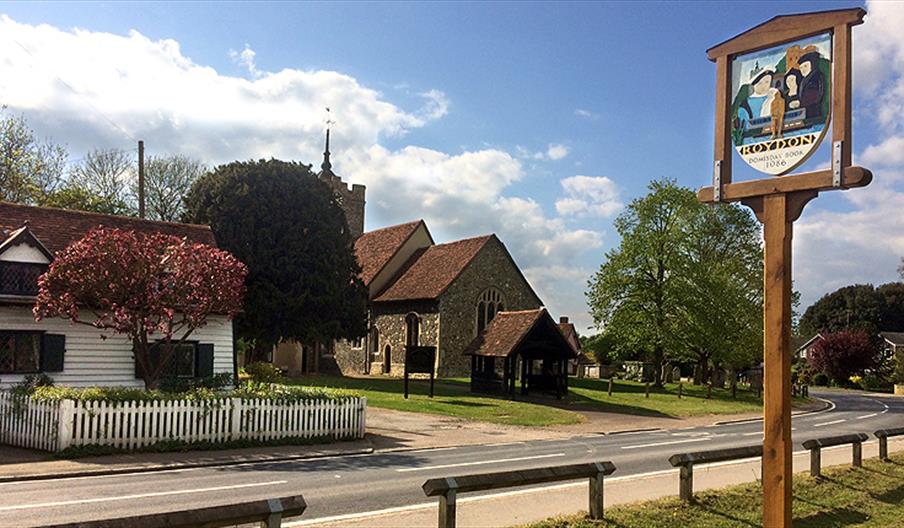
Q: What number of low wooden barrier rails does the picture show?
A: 5